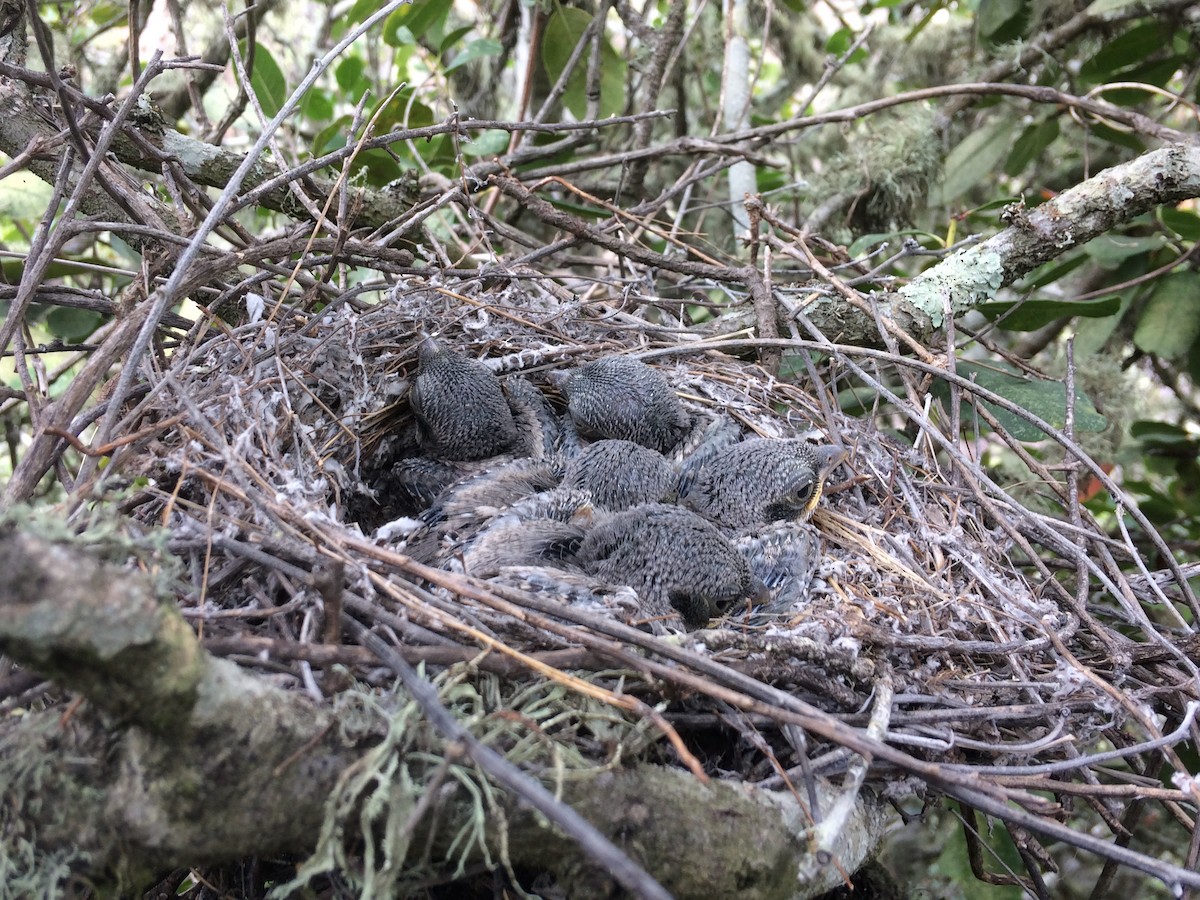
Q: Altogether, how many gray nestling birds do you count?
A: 5